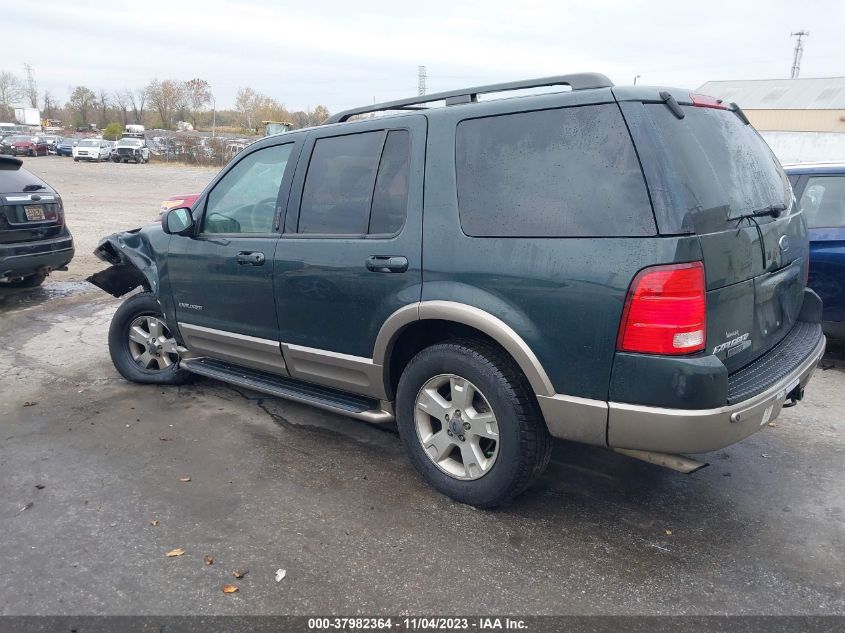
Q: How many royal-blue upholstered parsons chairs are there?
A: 0